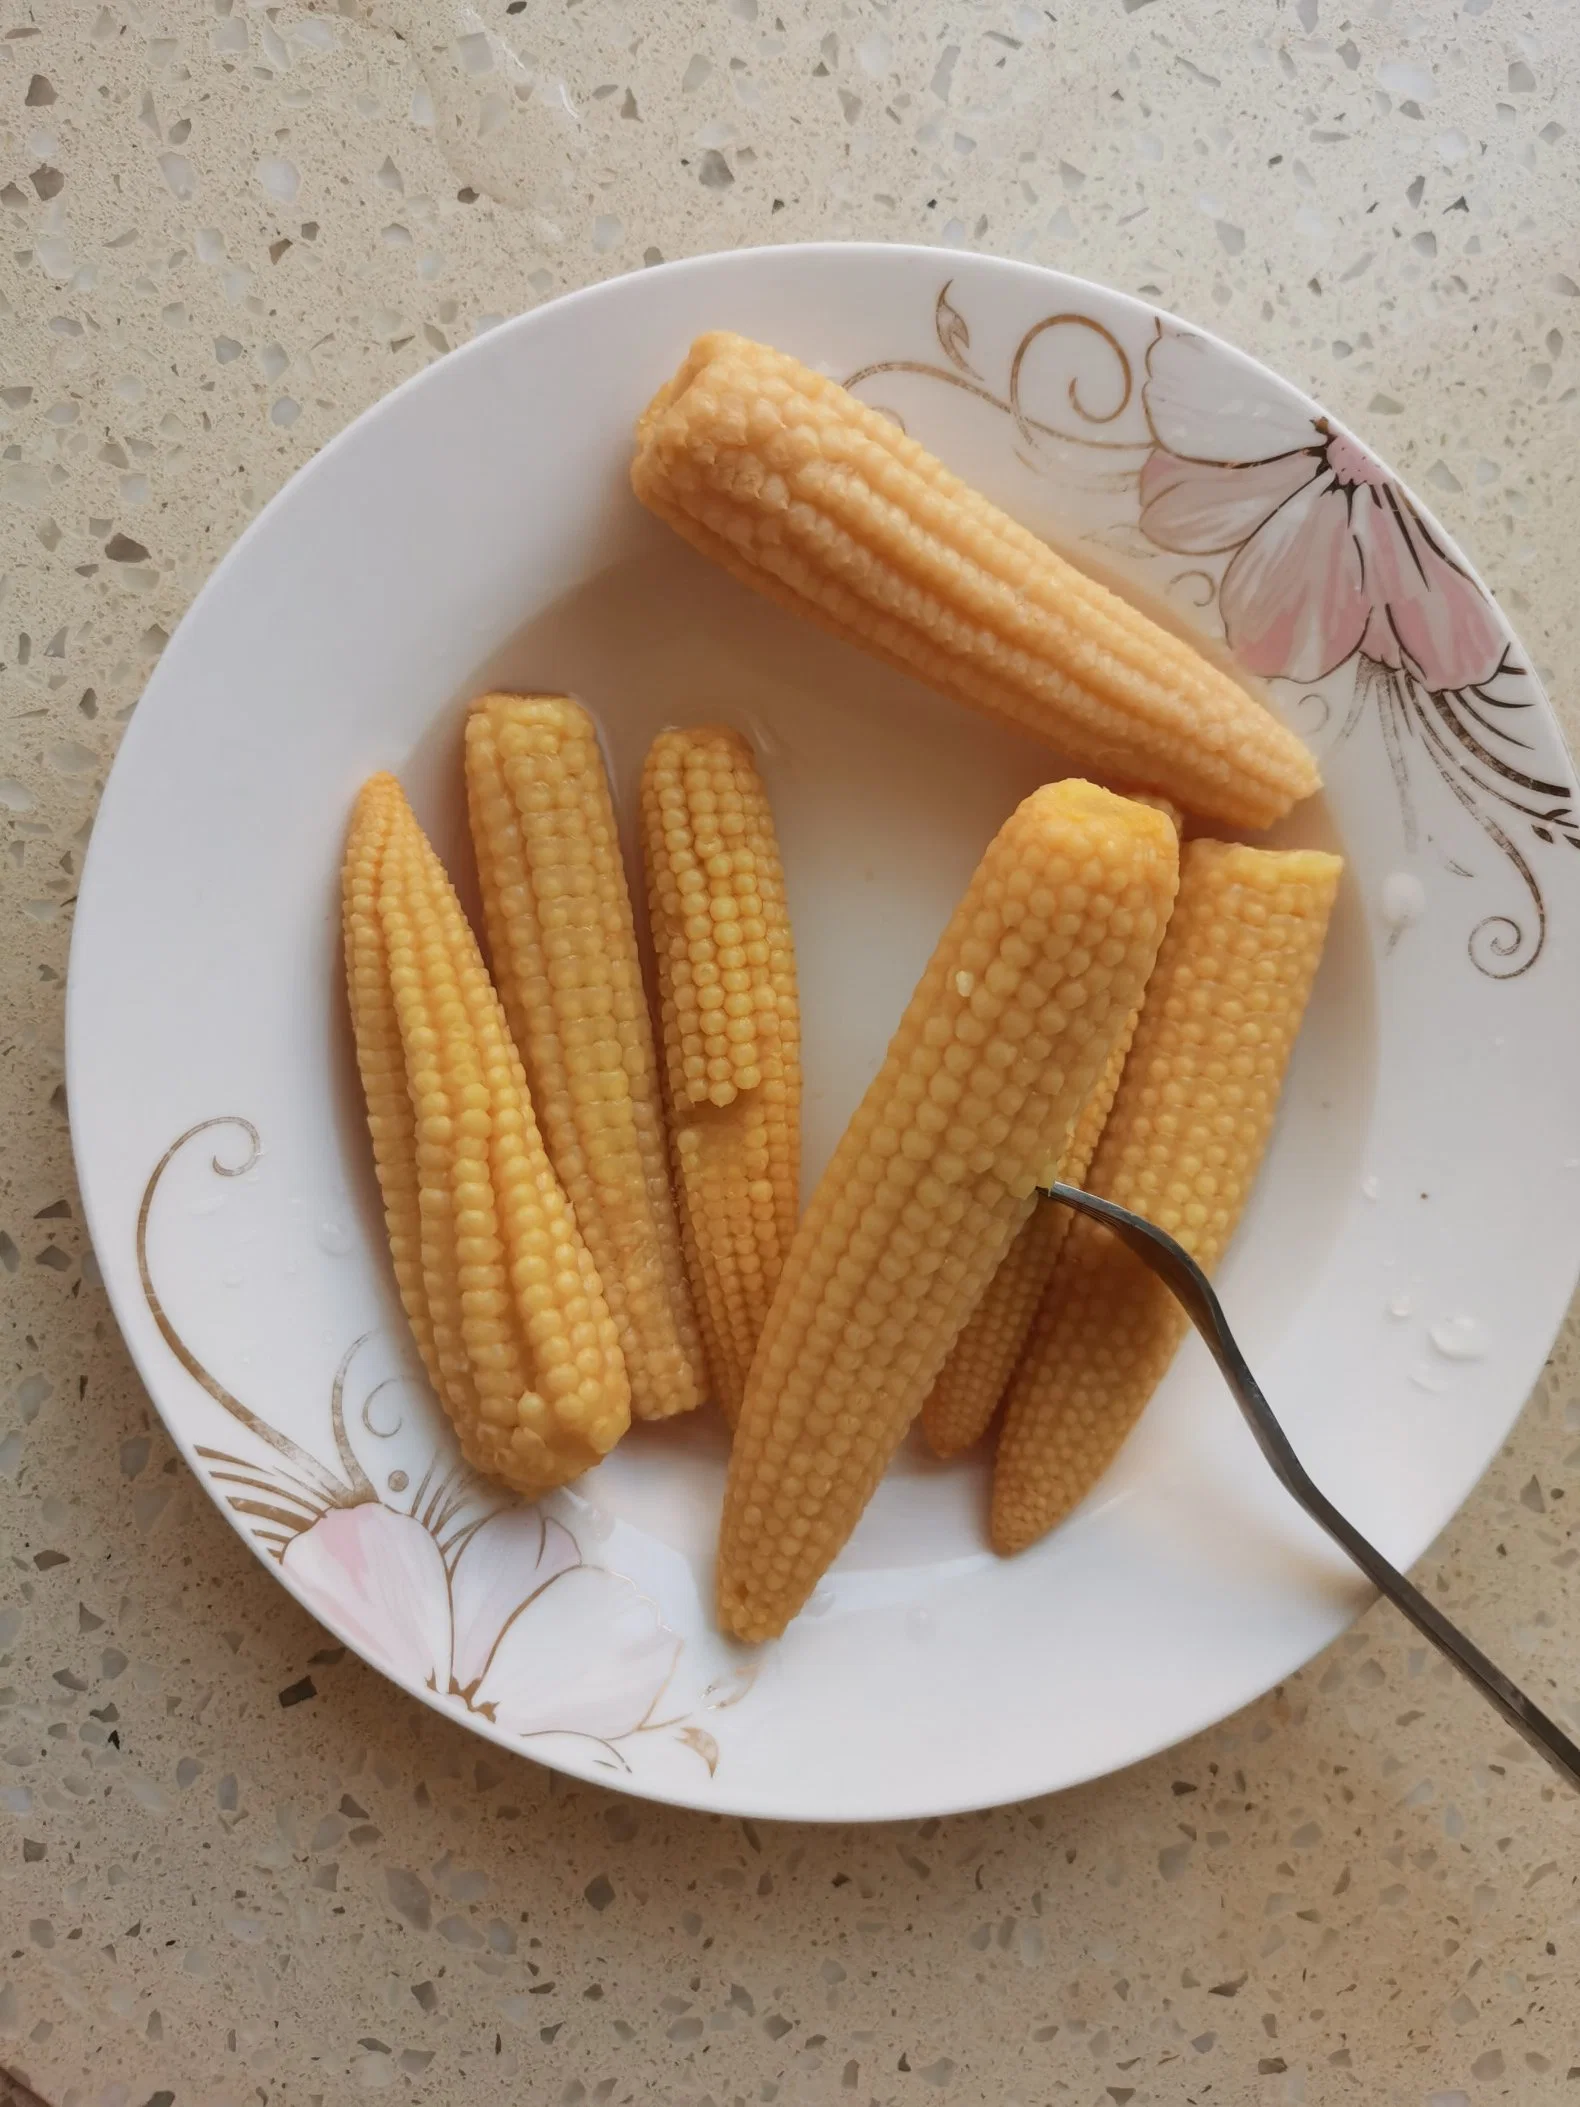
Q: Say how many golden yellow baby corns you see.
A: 7